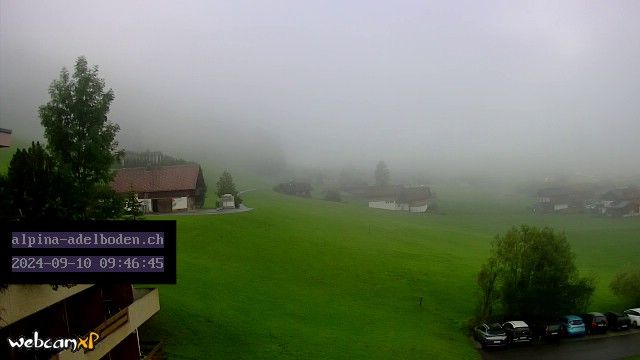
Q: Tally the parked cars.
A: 7